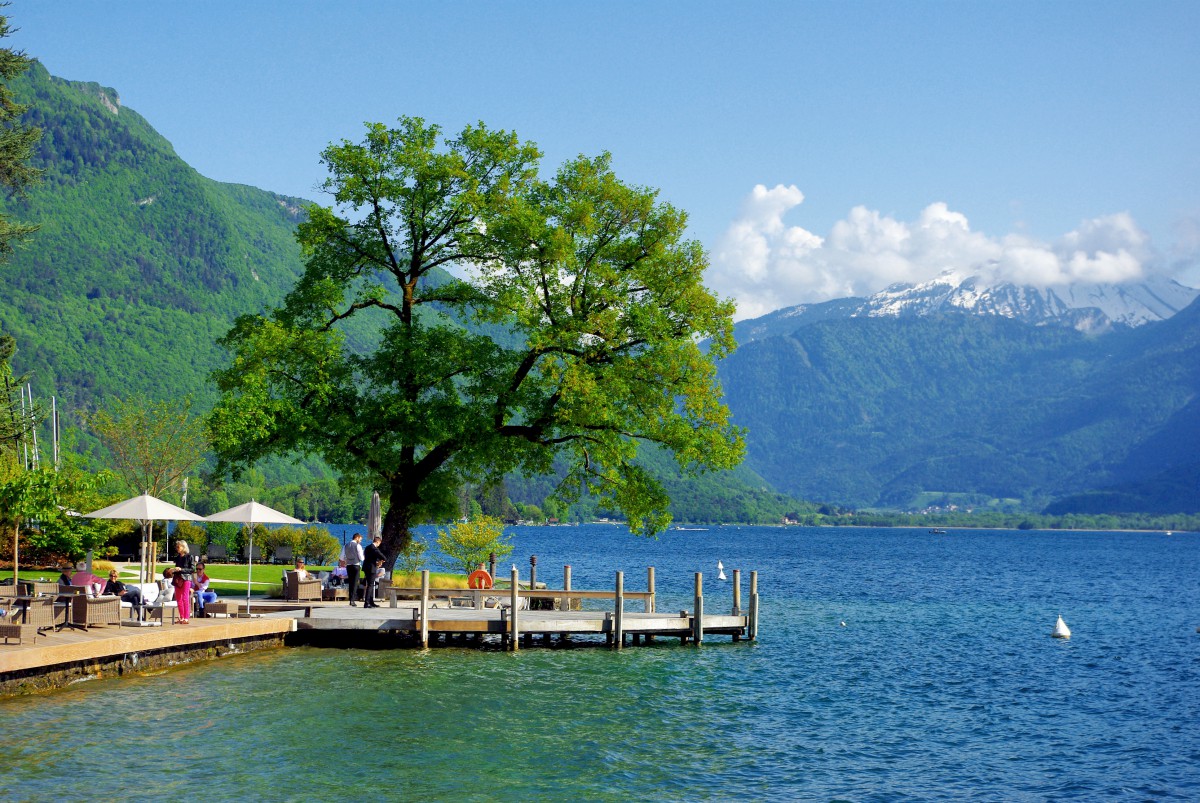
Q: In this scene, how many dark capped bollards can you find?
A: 2